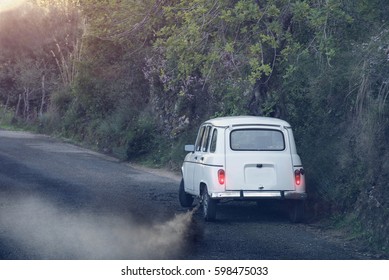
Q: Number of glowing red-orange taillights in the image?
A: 2